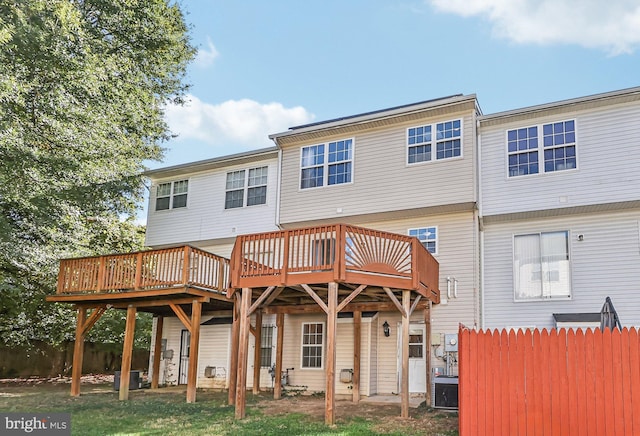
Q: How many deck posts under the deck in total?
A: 12